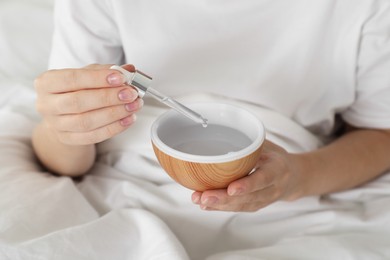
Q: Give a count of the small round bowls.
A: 1